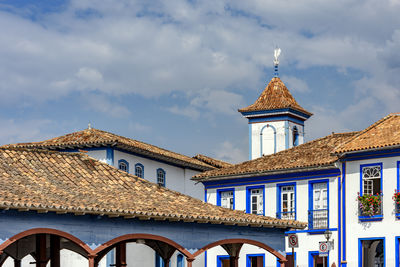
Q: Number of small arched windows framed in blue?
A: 3